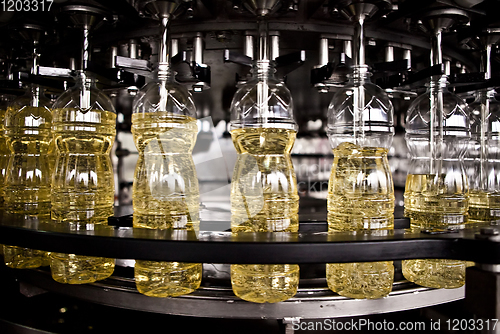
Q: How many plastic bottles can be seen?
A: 8